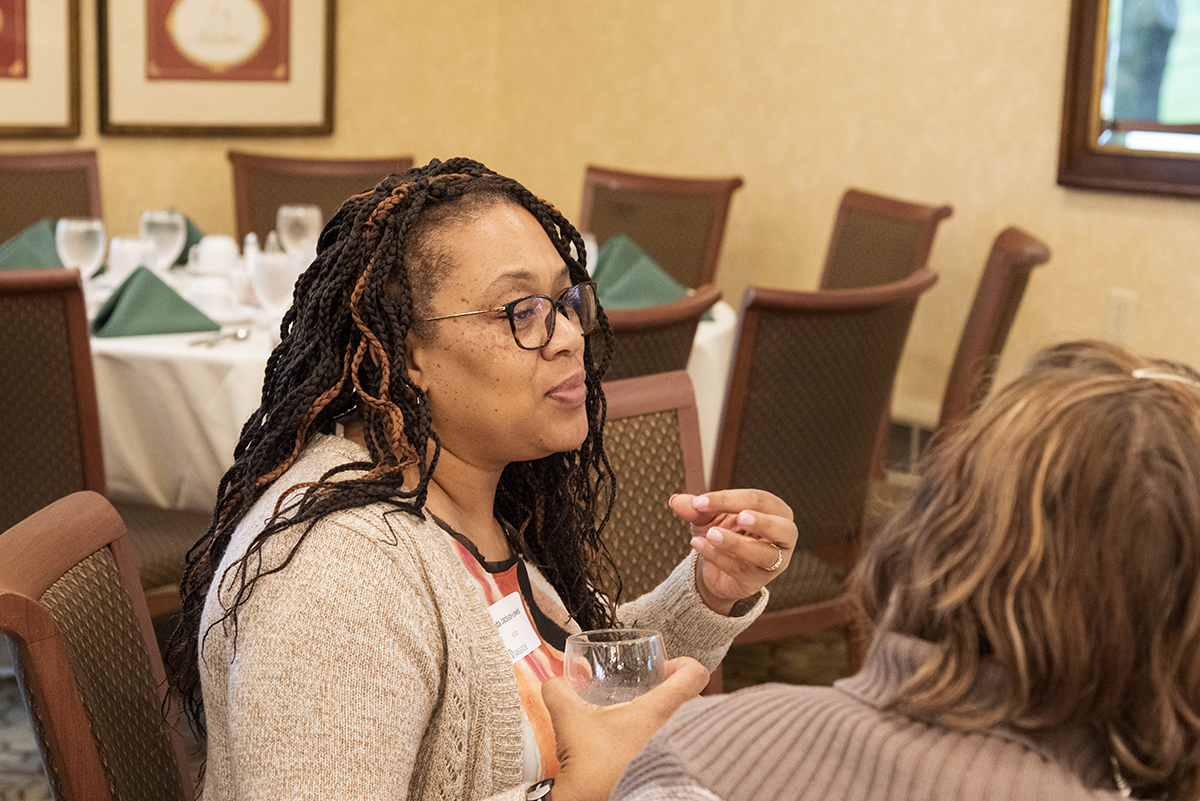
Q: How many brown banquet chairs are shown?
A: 10